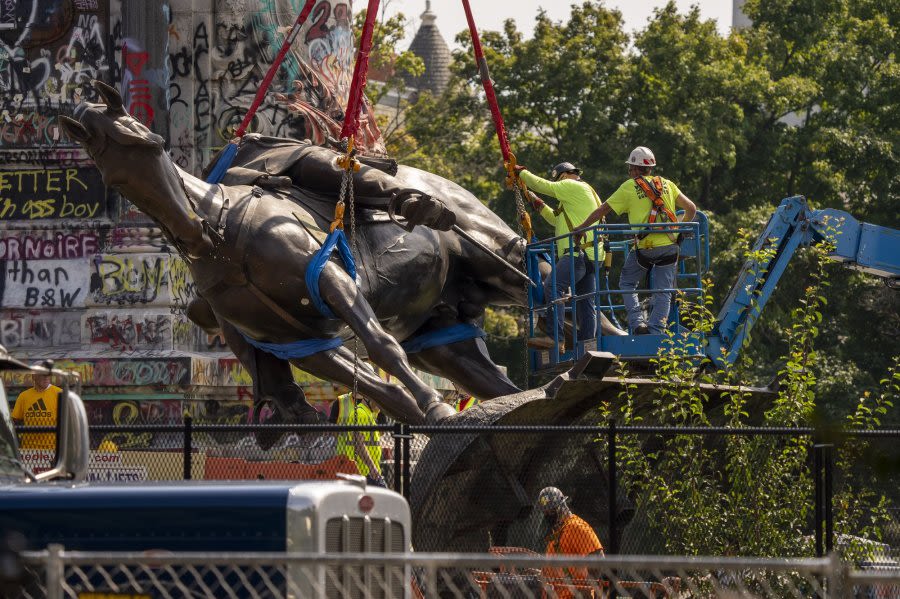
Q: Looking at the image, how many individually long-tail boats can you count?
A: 0